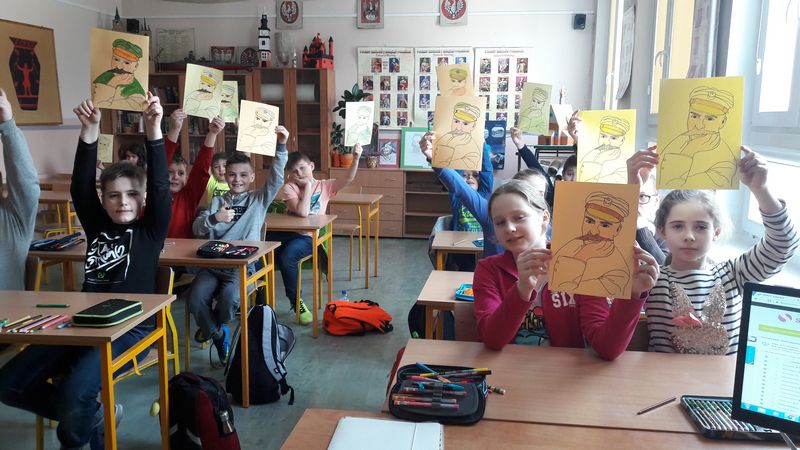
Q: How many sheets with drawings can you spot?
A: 12